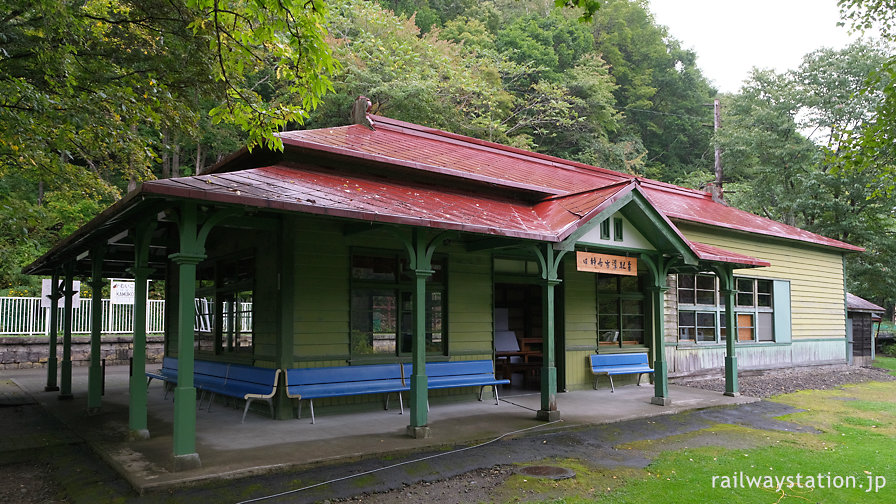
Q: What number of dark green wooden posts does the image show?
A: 9